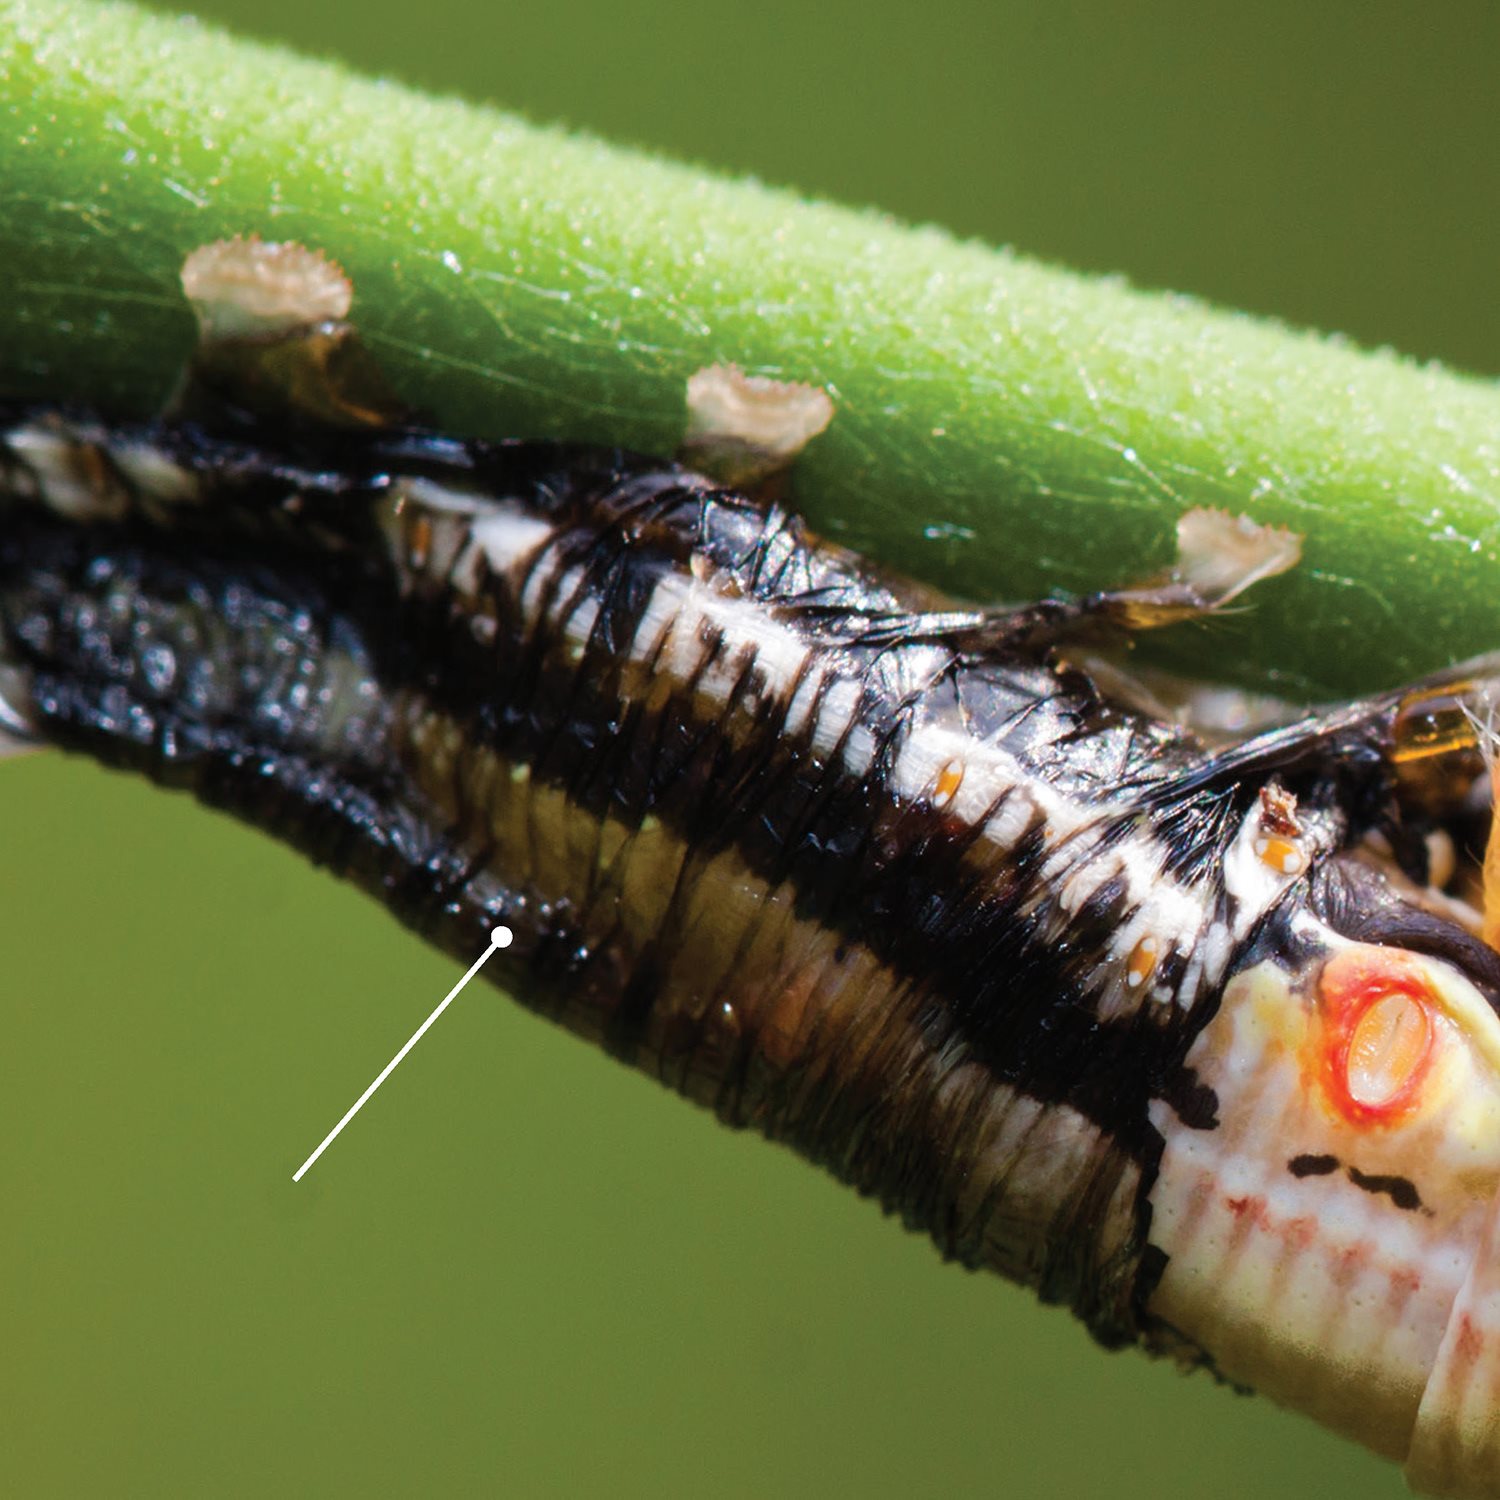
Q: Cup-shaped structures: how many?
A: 3